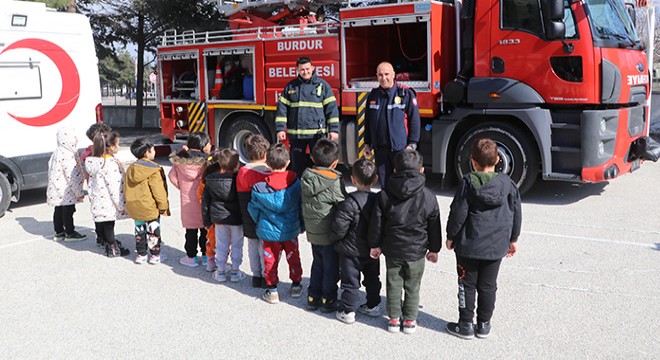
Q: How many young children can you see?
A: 13